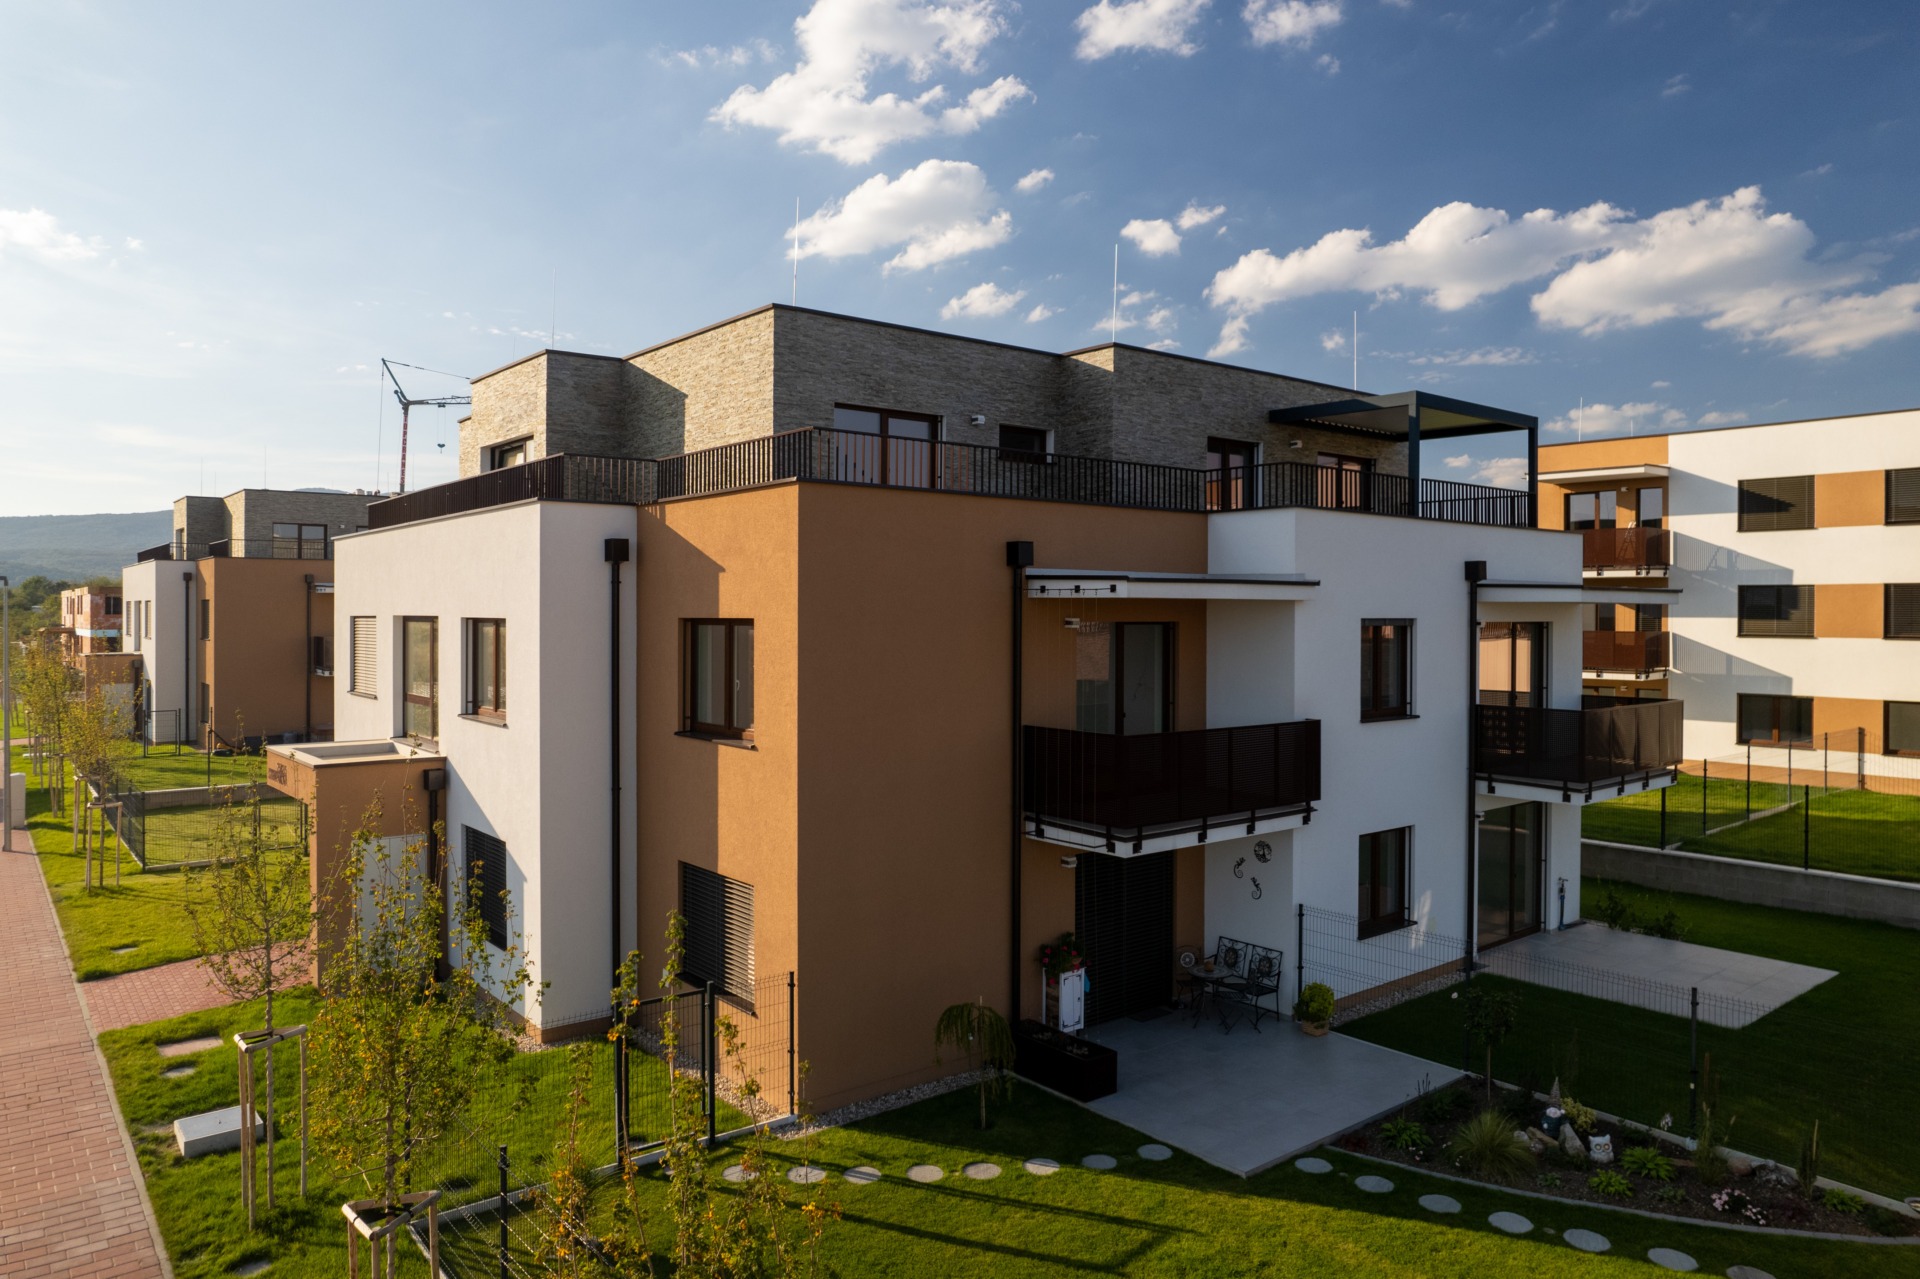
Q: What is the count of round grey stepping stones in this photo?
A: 15